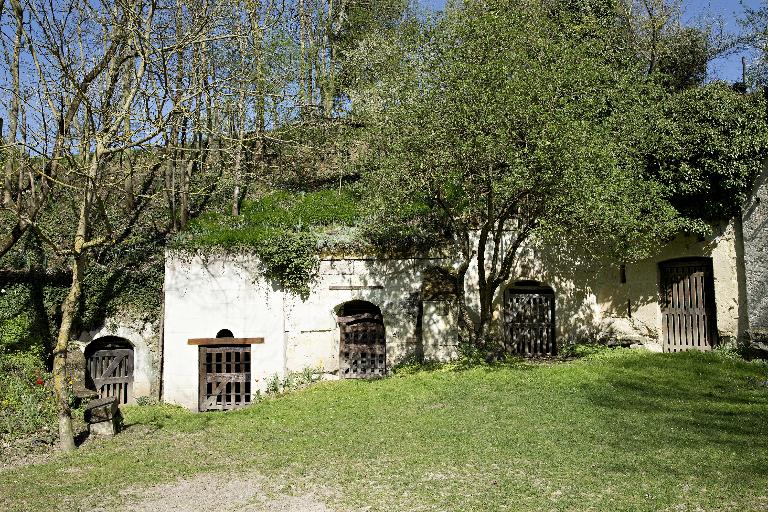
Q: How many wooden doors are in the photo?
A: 5